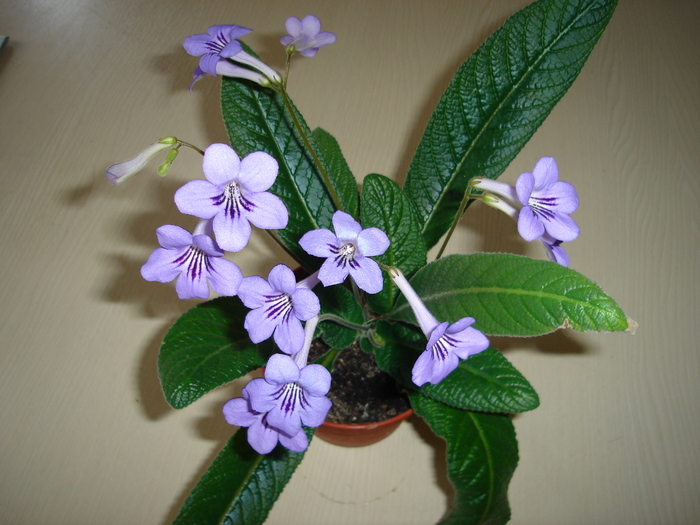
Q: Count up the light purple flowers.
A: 12